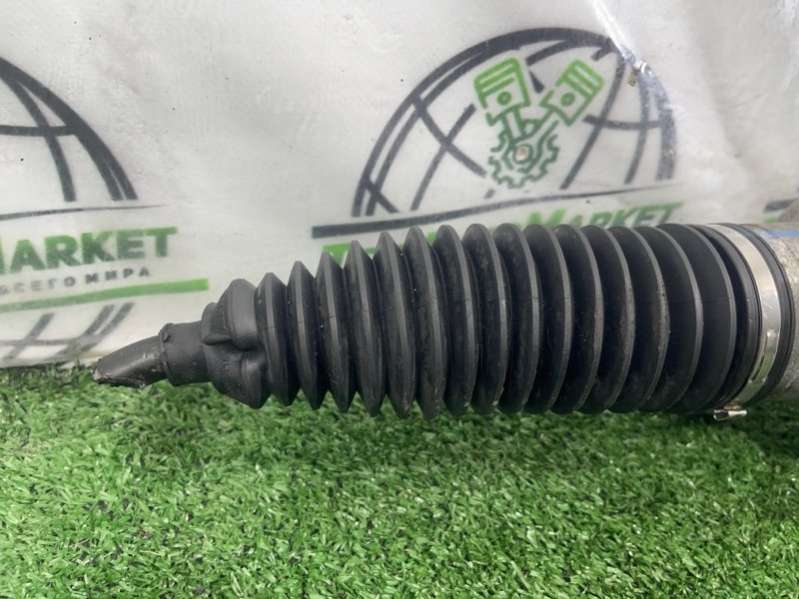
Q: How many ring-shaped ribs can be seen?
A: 15